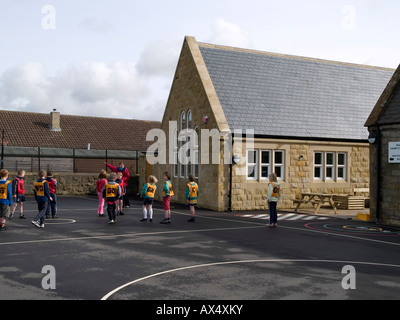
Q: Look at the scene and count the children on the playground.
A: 11